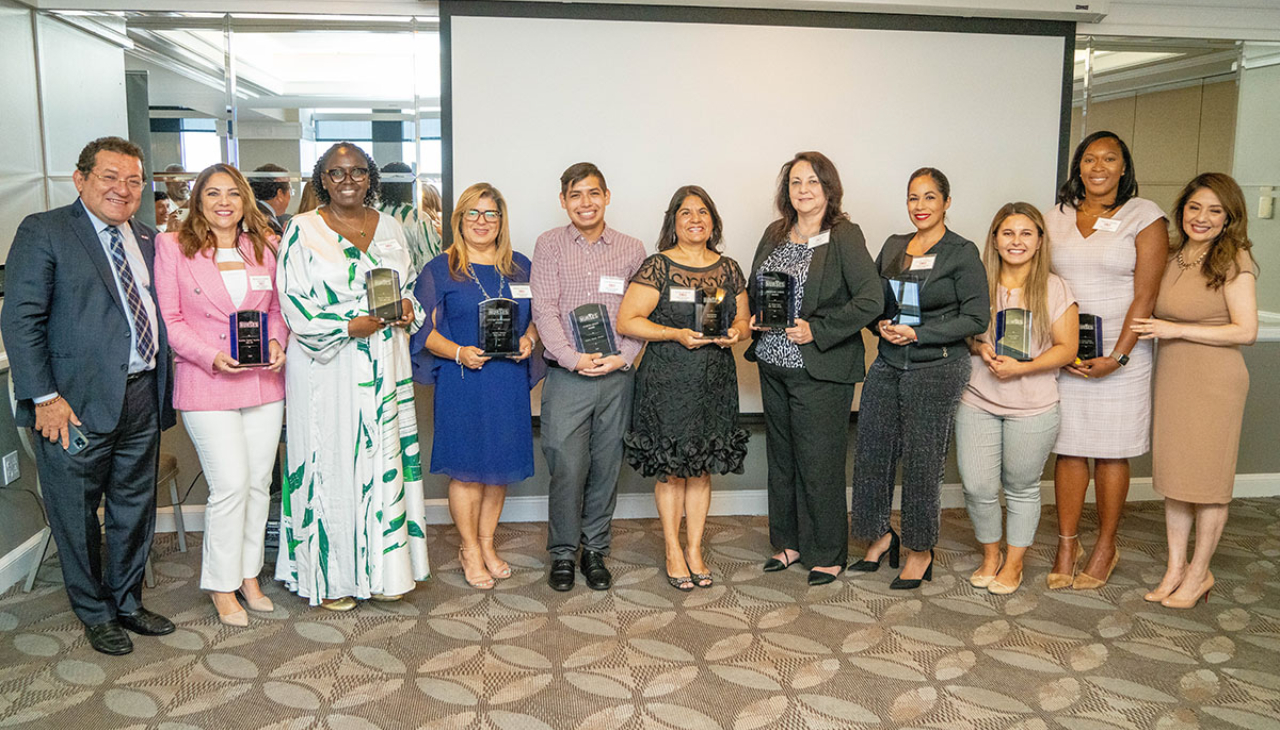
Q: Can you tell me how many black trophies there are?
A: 6